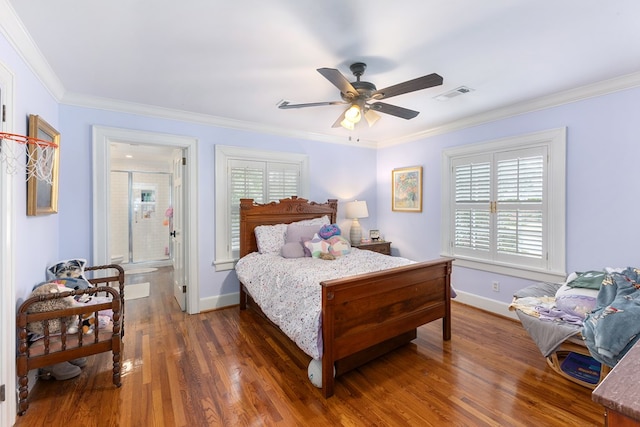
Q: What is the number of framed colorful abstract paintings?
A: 1